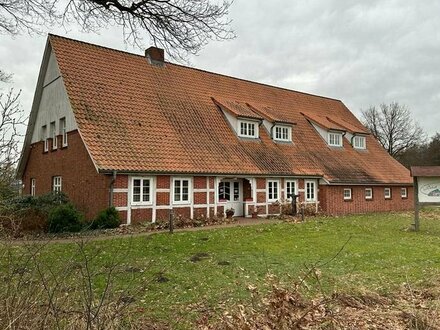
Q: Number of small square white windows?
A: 4